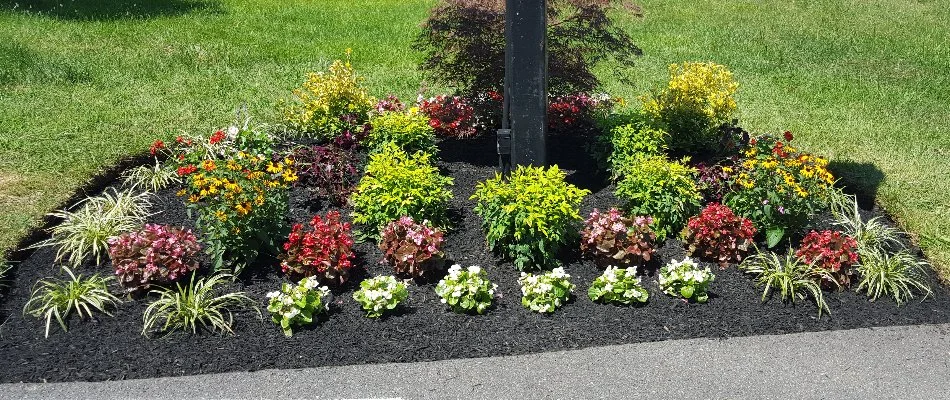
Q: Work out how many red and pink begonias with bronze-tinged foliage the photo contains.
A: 6